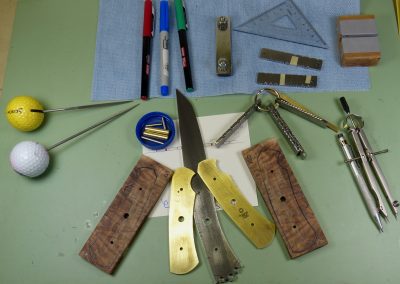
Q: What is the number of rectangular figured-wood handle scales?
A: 2